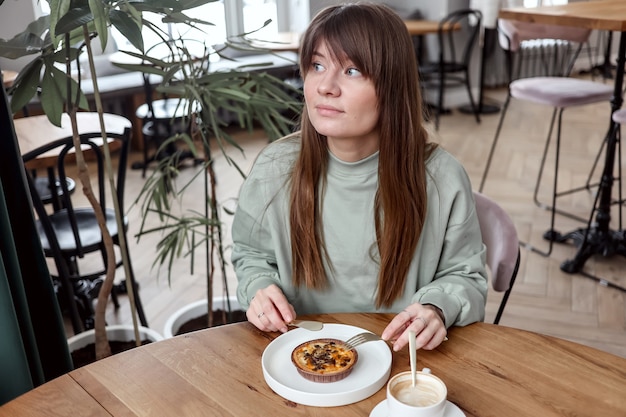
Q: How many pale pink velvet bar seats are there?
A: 2